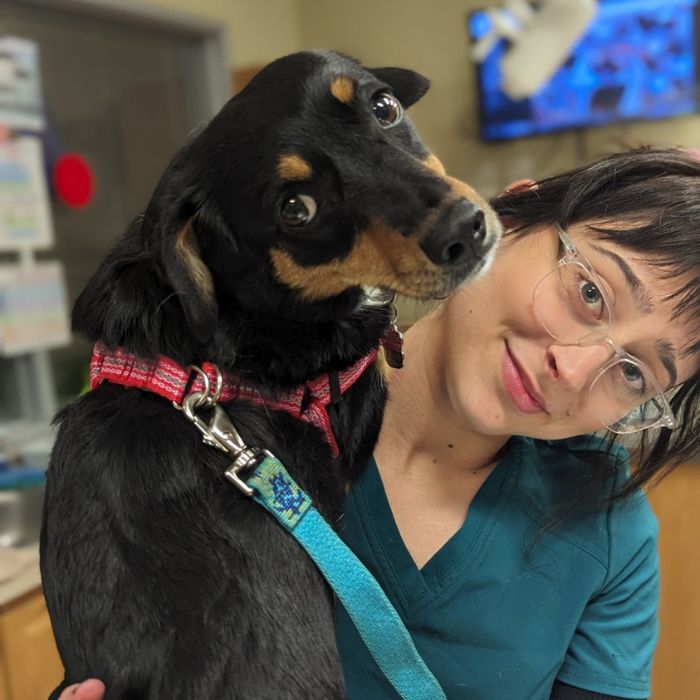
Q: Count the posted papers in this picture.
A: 3